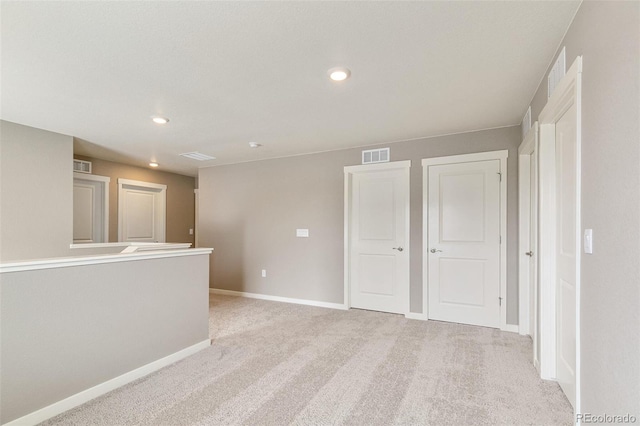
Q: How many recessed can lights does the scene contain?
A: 3